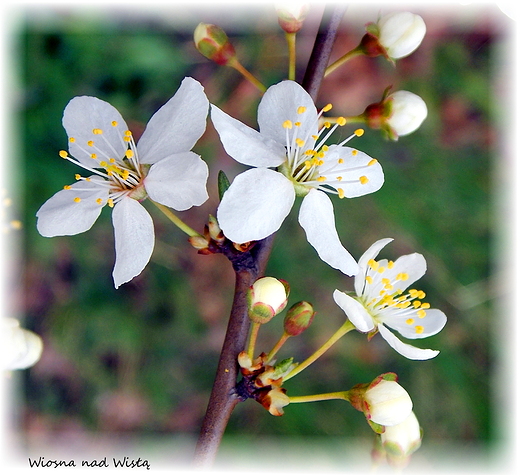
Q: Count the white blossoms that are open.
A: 3